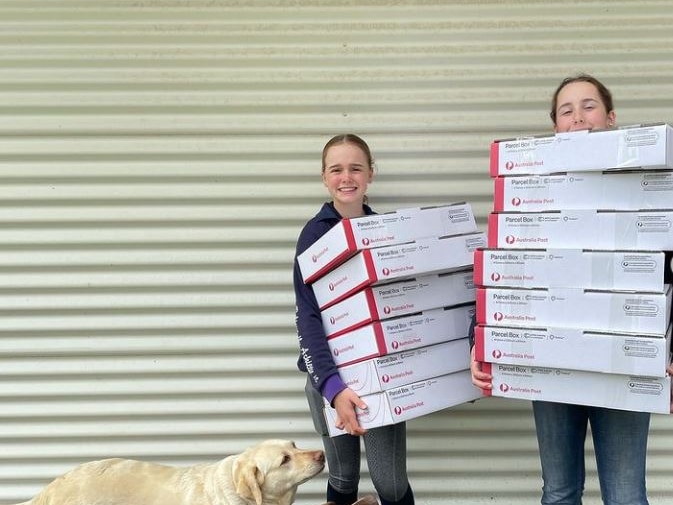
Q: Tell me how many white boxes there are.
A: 13